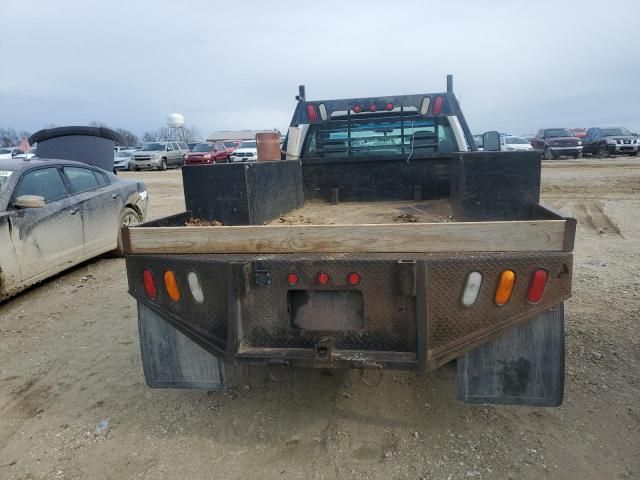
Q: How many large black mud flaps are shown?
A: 2